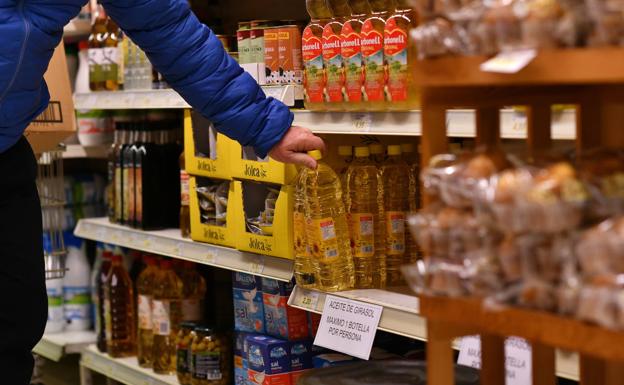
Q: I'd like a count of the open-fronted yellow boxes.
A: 4